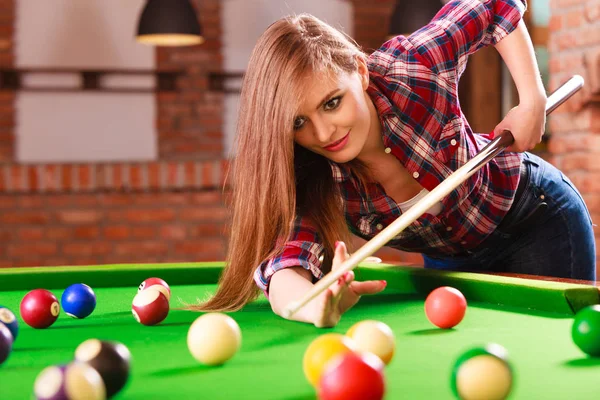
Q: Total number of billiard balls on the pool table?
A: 15